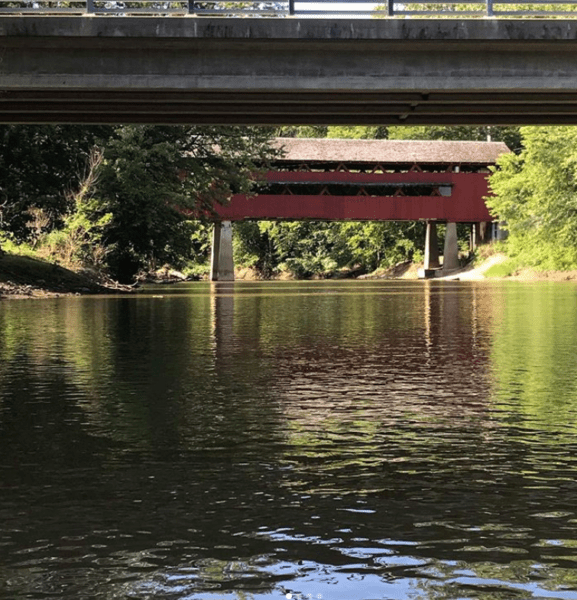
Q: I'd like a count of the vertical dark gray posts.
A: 5